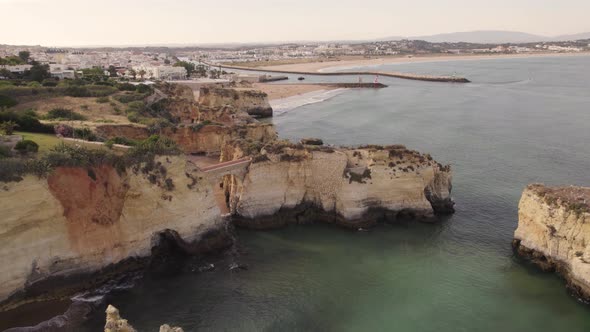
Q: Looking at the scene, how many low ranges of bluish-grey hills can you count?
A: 1